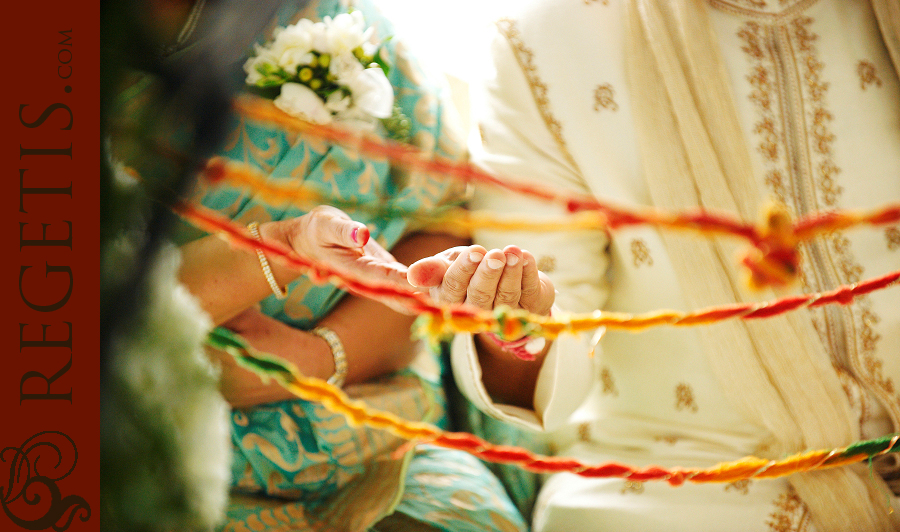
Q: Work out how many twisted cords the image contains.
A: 4